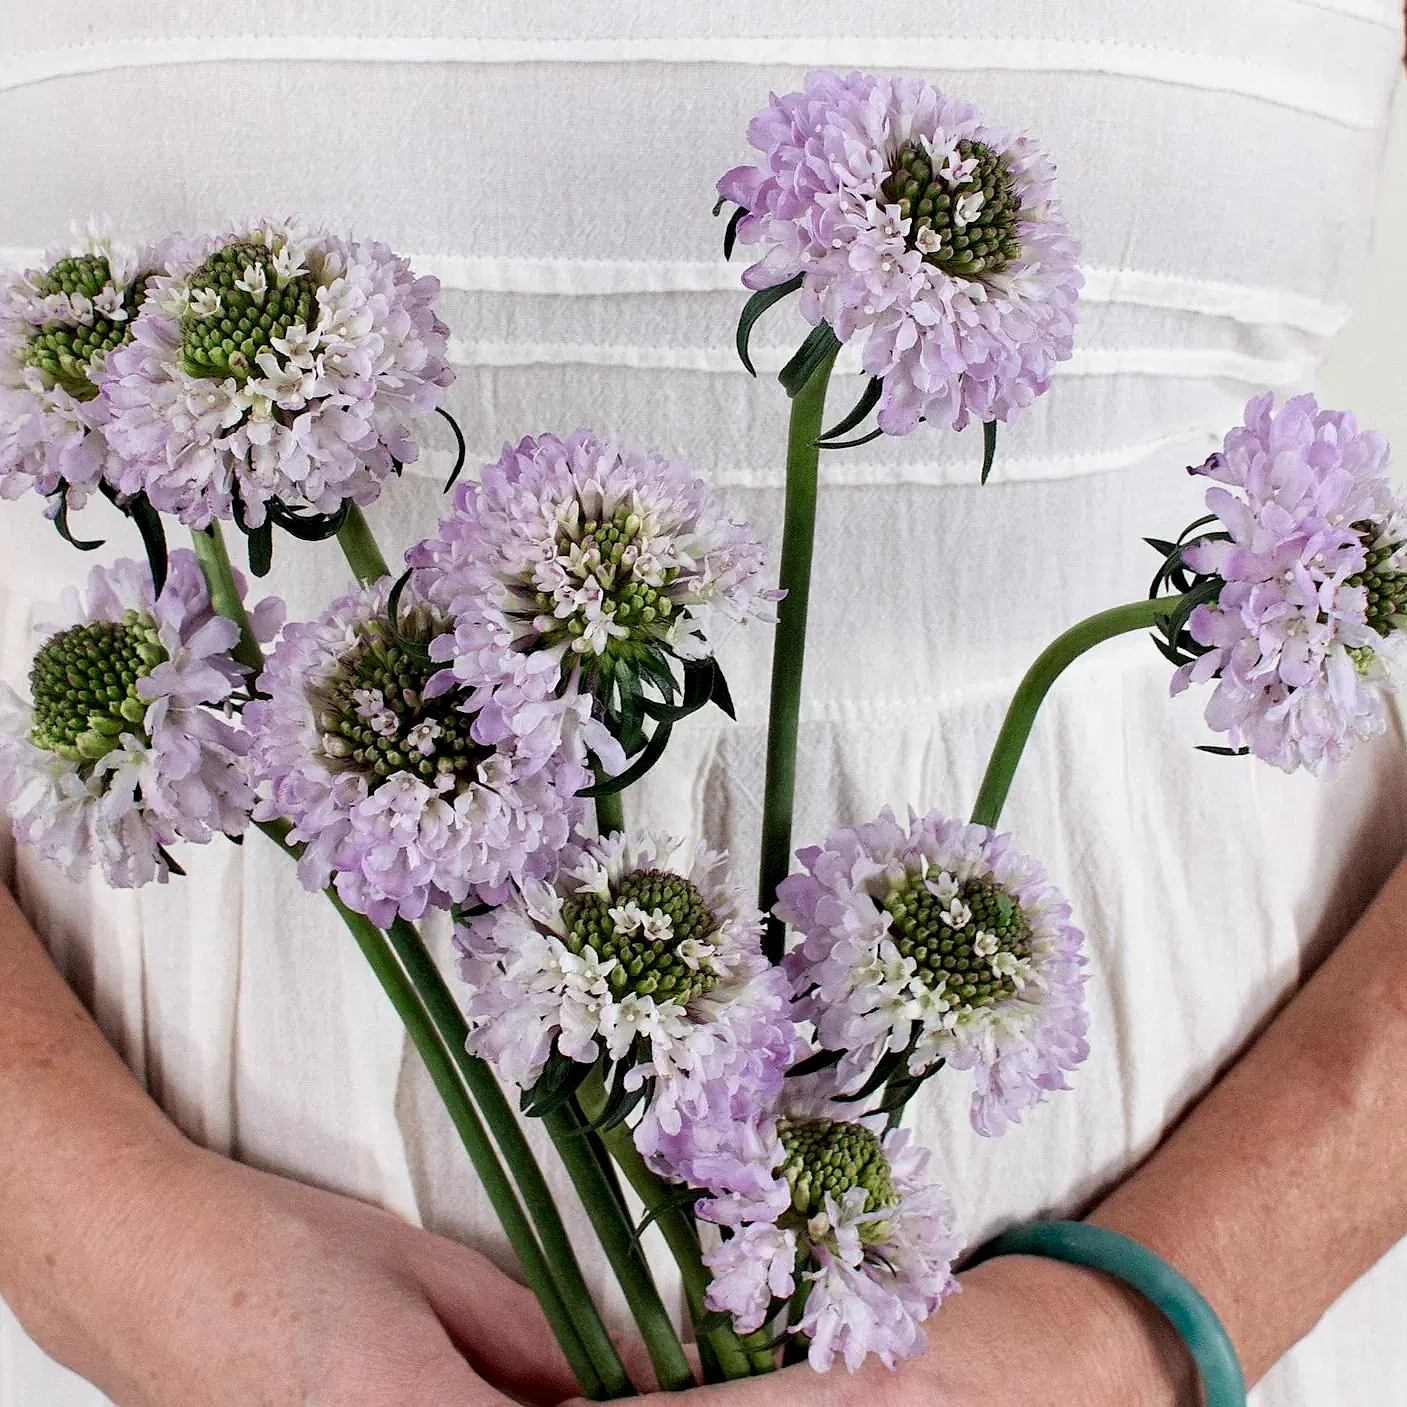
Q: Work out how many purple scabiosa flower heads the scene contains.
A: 10